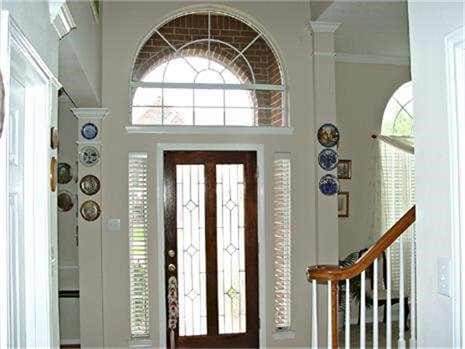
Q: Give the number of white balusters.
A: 8